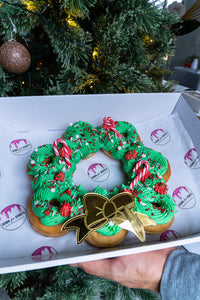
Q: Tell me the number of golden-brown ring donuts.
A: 7